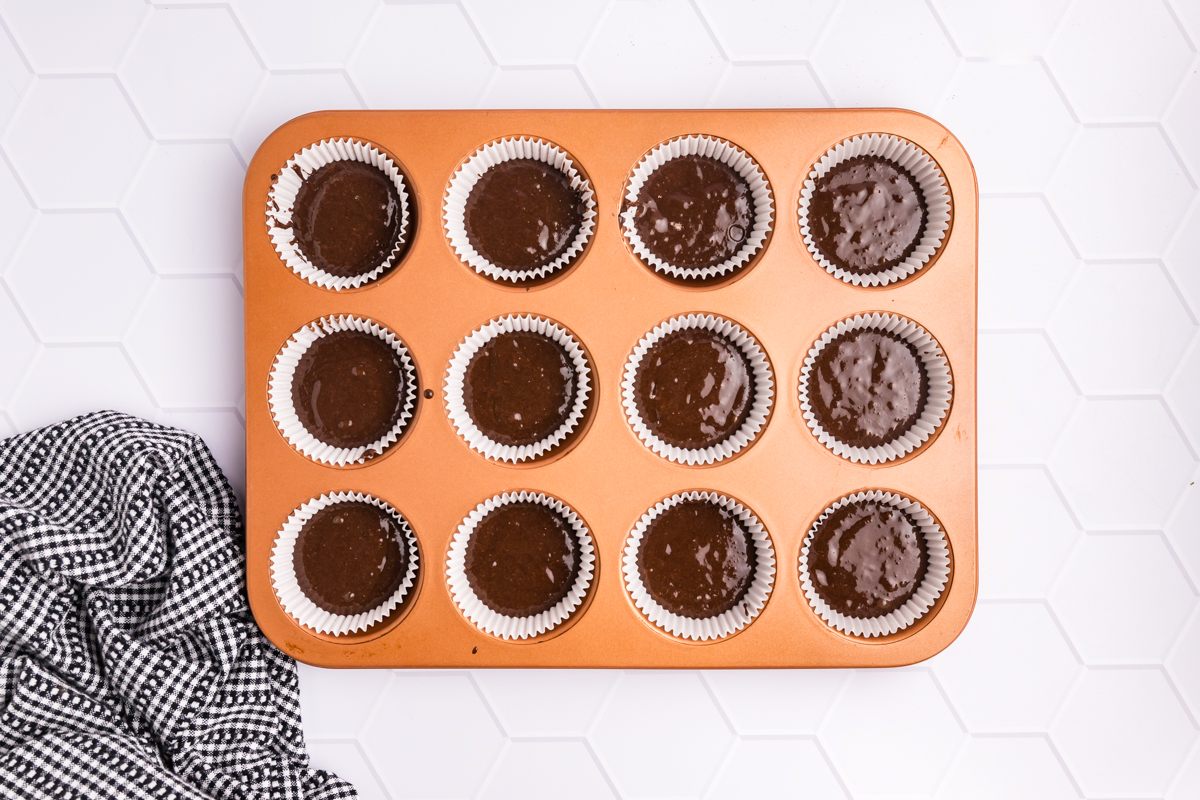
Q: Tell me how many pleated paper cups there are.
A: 12